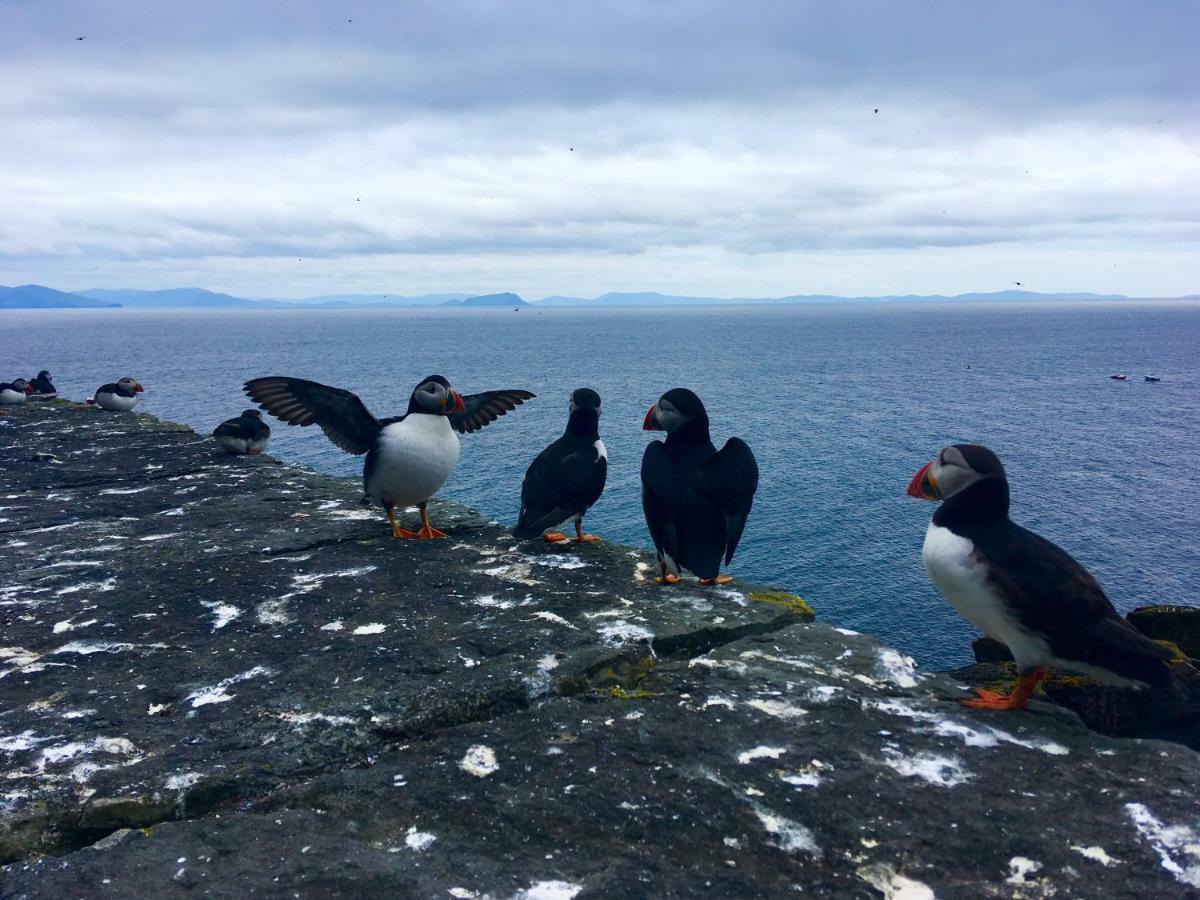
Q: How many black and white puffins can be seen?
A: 8